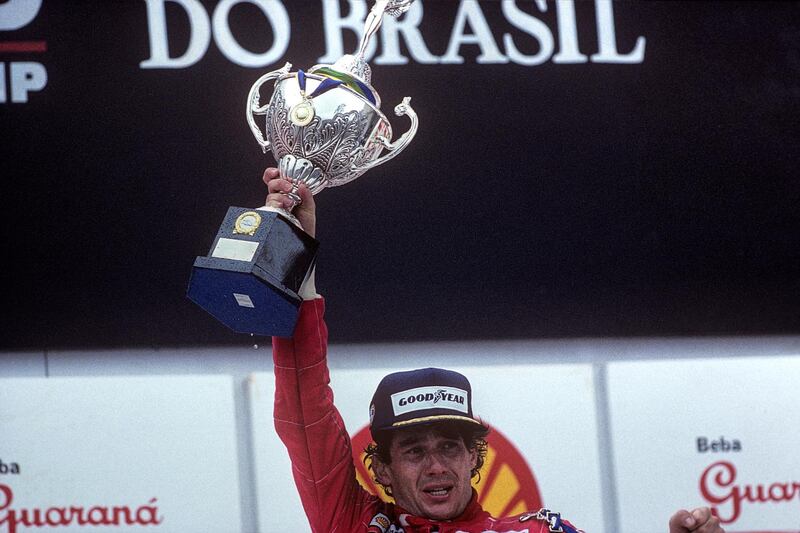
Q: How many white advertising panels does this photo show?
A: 3